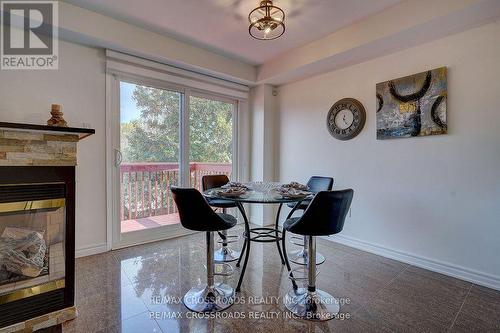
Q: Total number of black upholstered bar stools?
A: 4